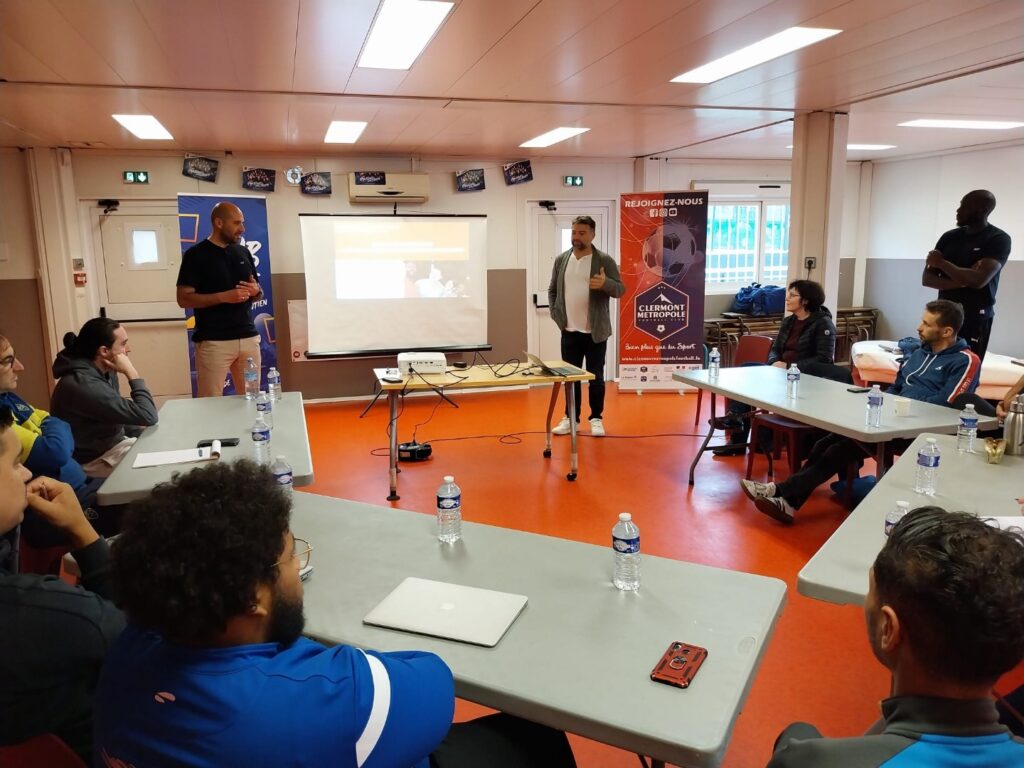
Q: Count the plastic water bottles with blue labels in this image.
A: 13